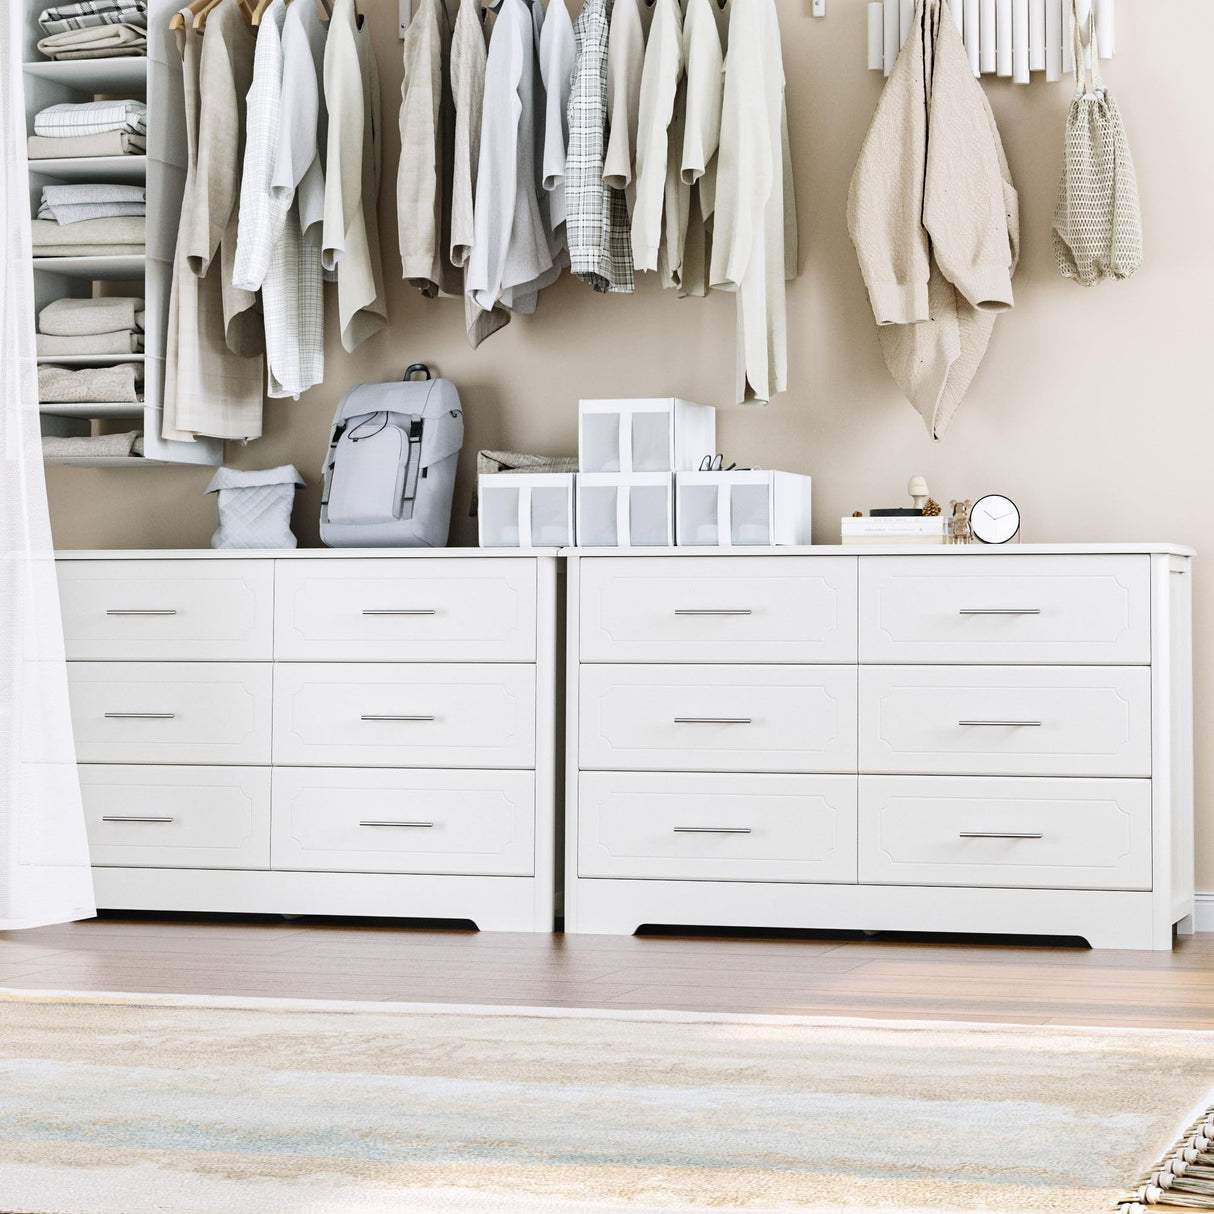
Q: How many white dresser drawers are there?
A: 12